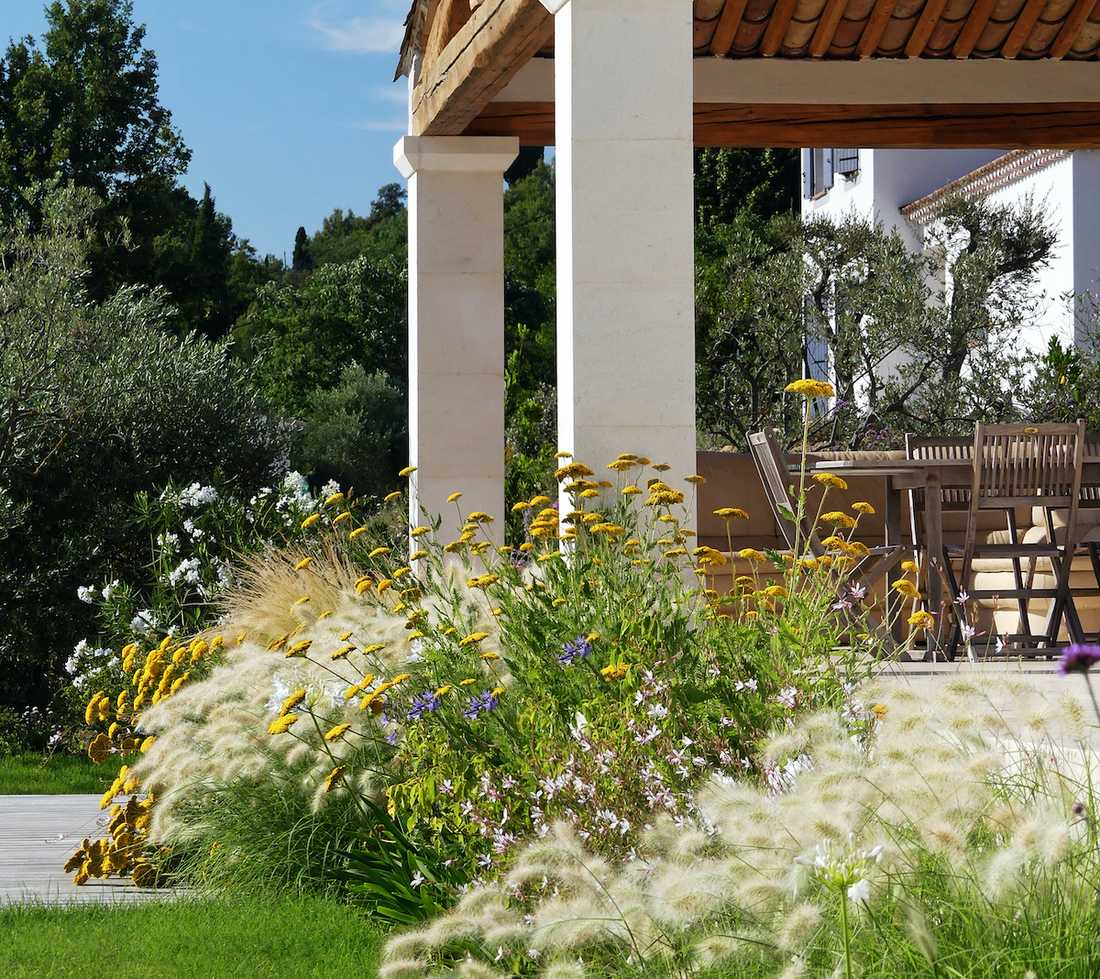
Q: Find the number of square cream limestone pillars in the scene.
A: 2